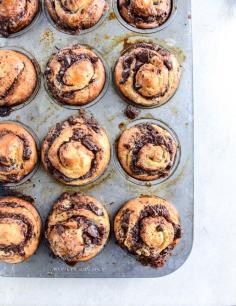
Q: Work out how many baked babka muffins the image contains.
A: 12